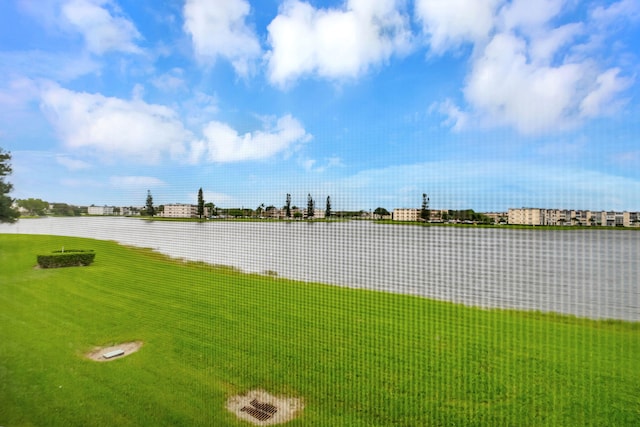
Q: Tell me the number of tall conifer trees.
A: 6